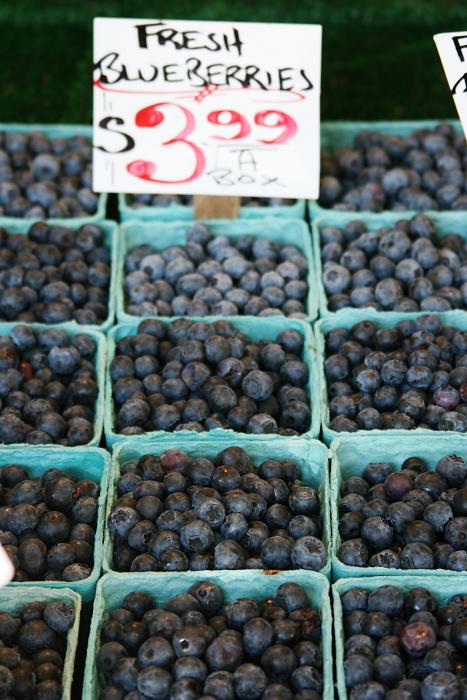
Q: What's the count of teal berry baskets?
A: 15